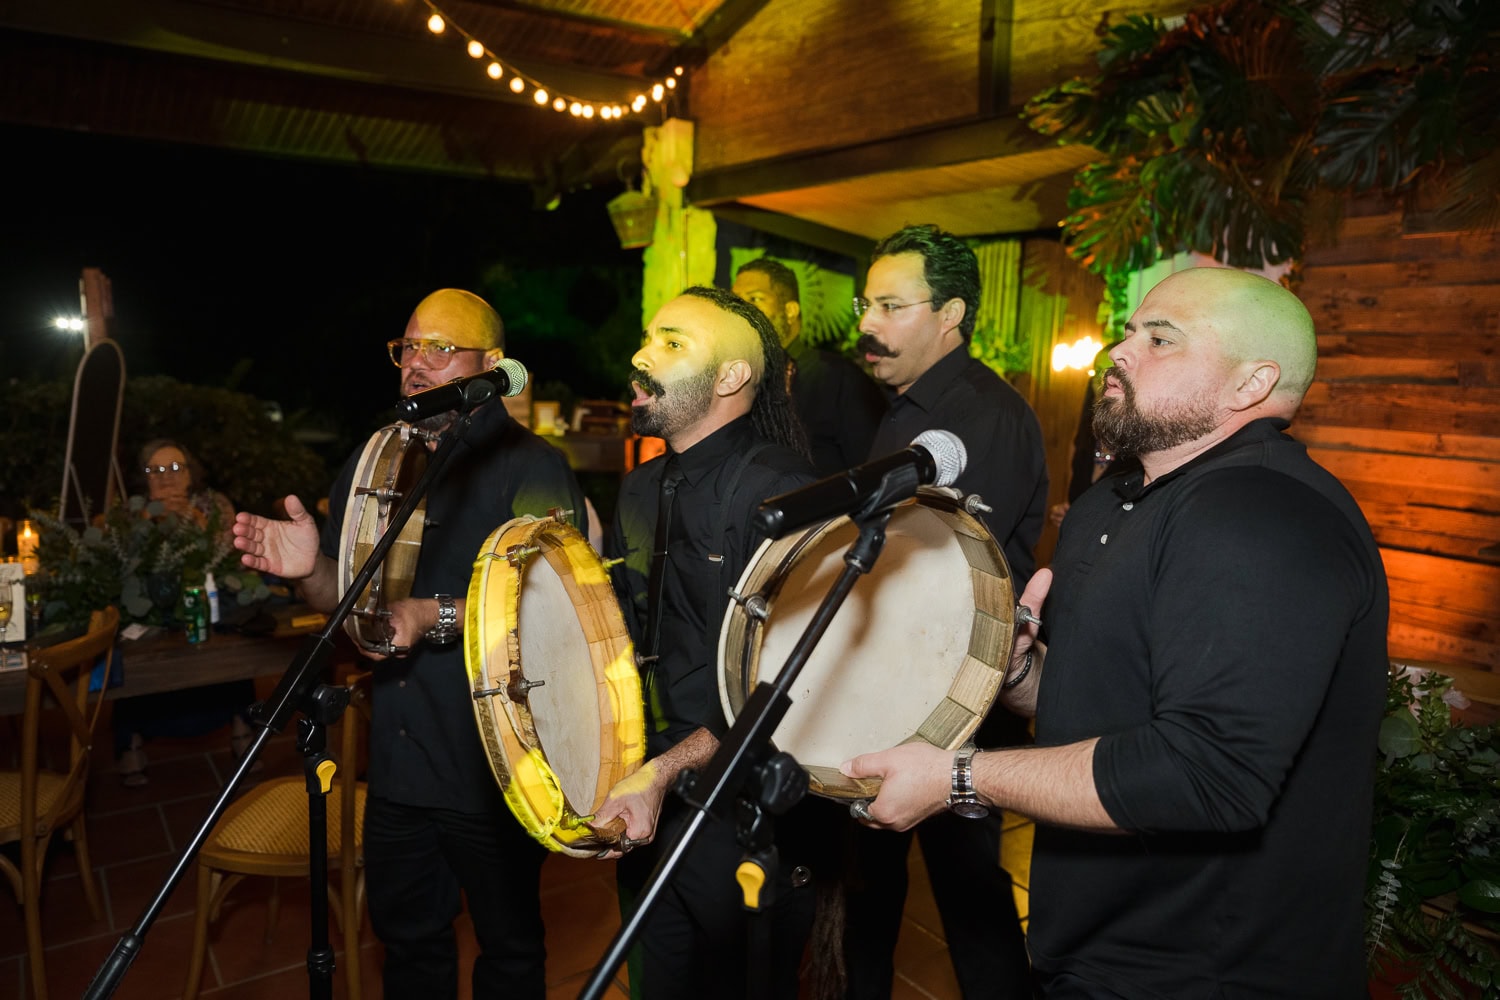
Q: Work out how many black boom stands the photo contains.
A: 2